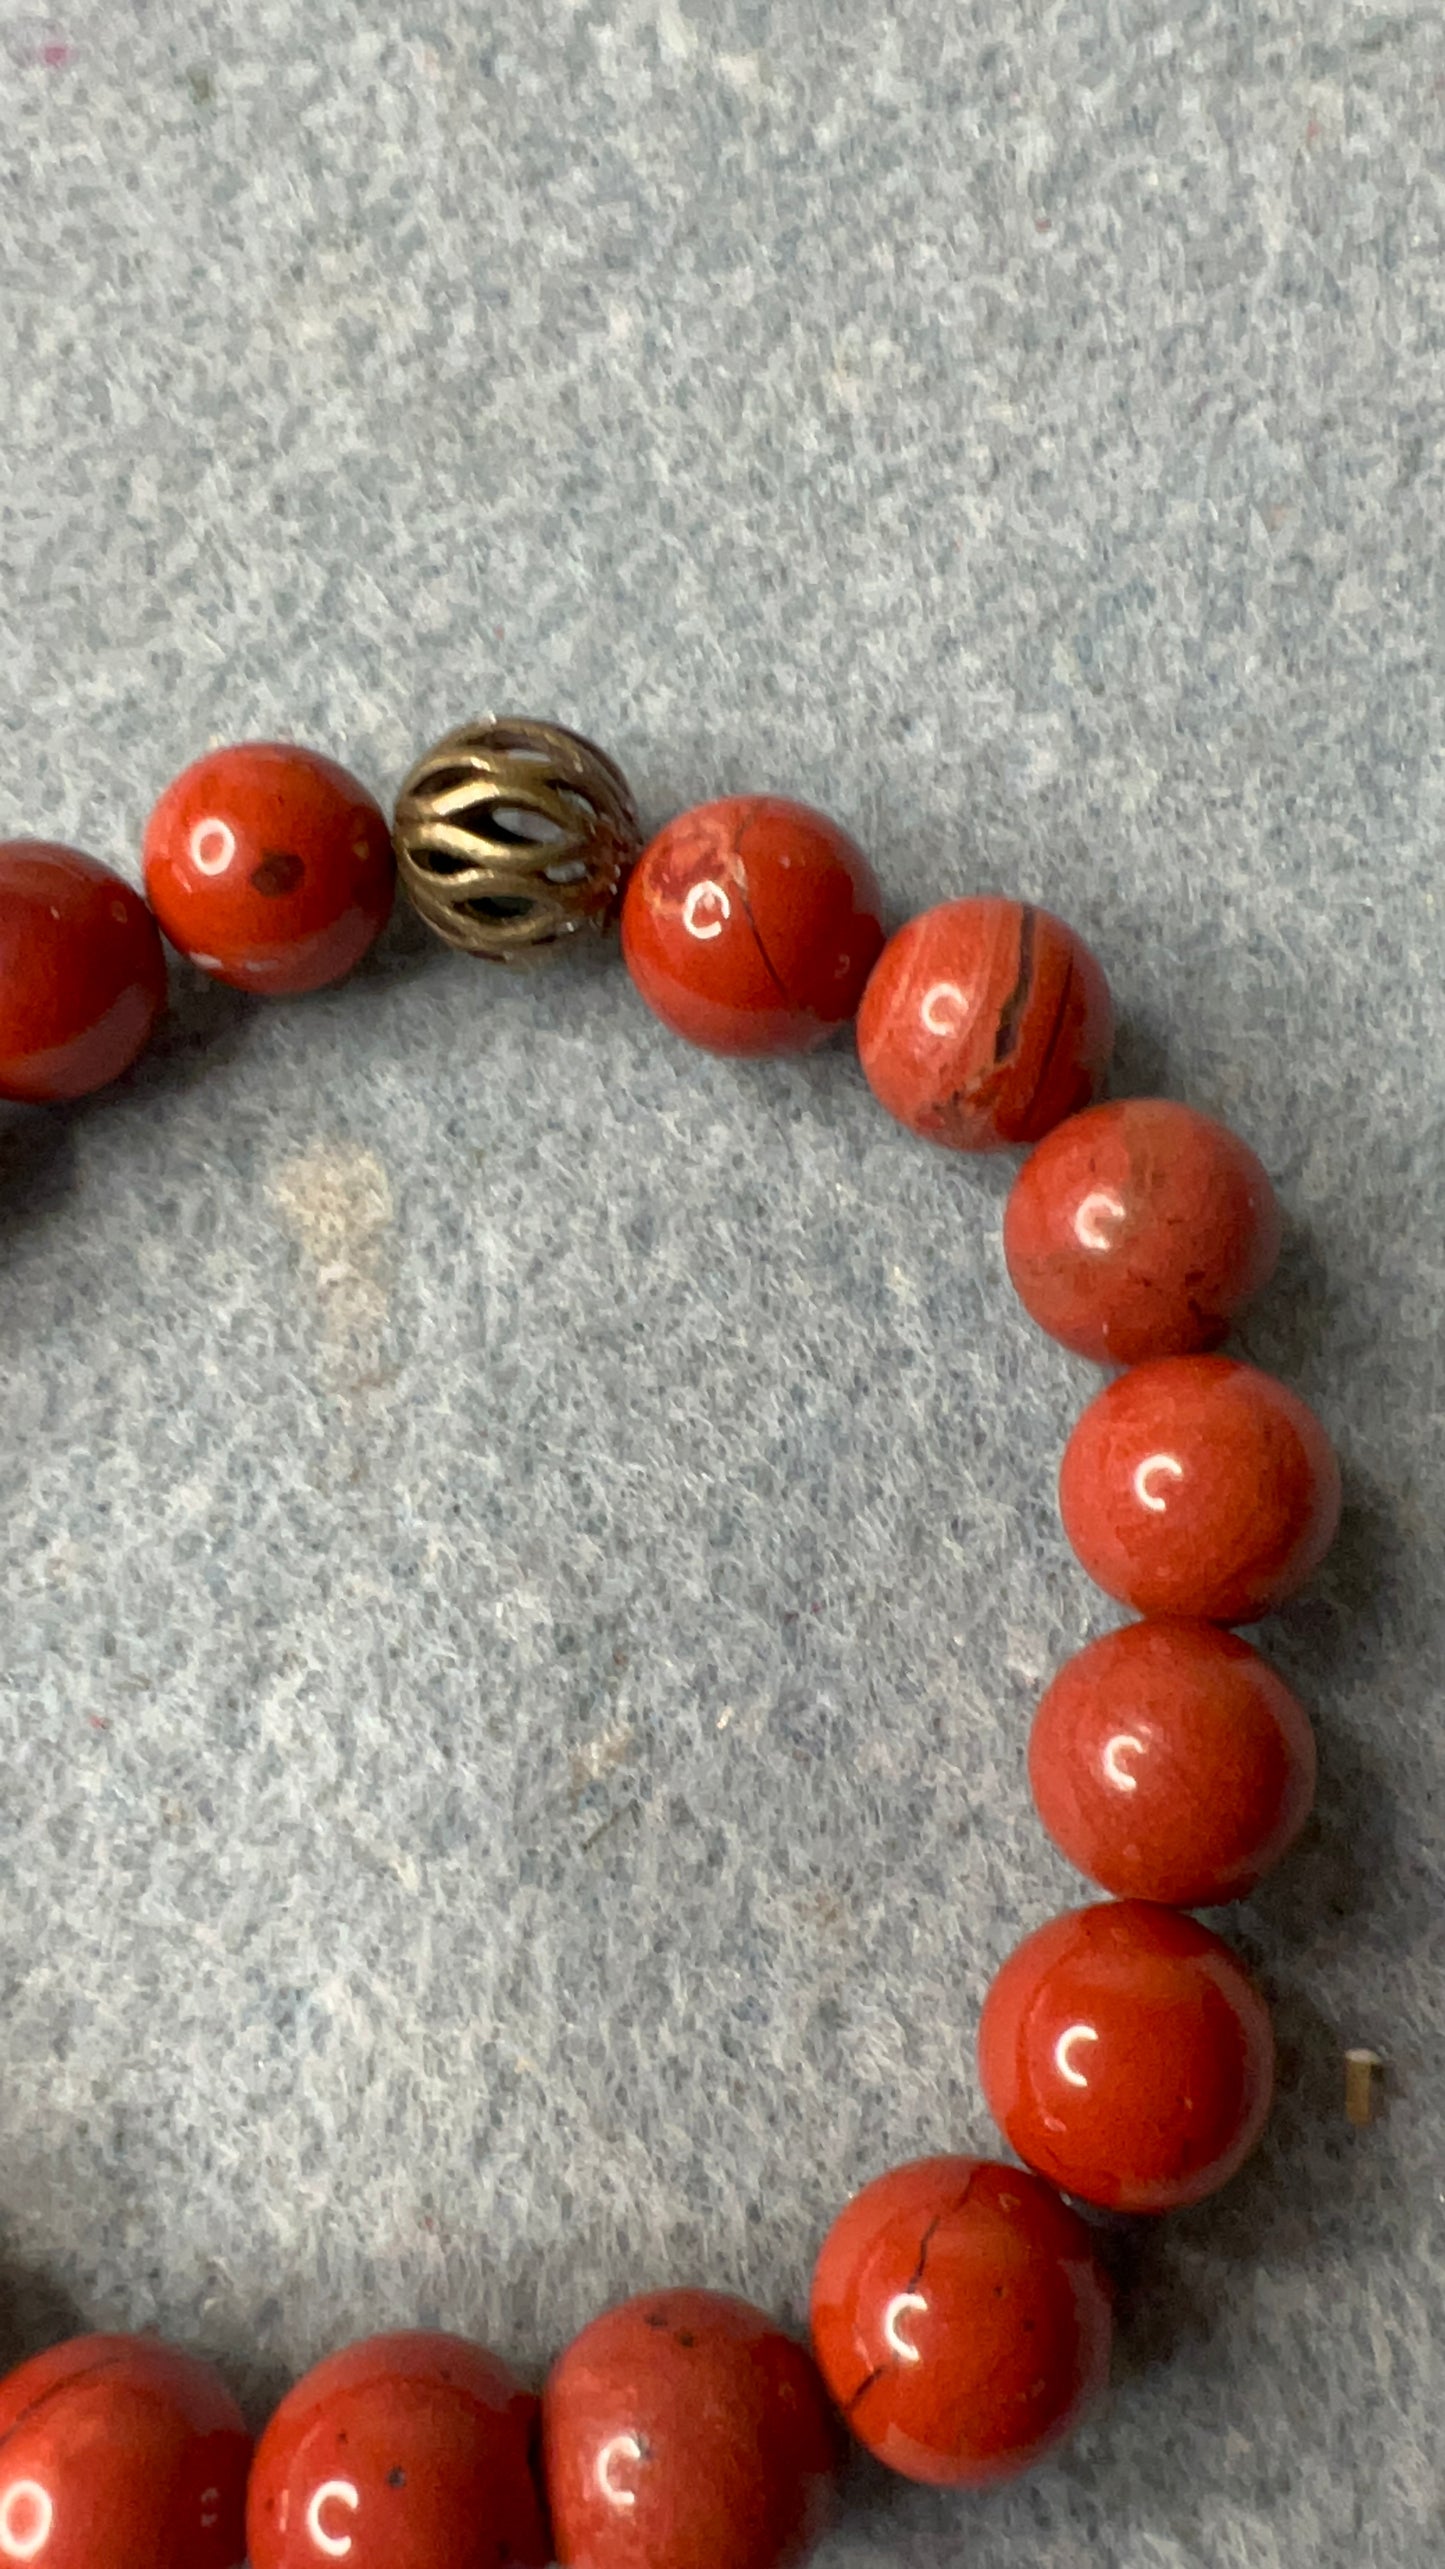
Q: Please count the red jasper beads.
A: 12